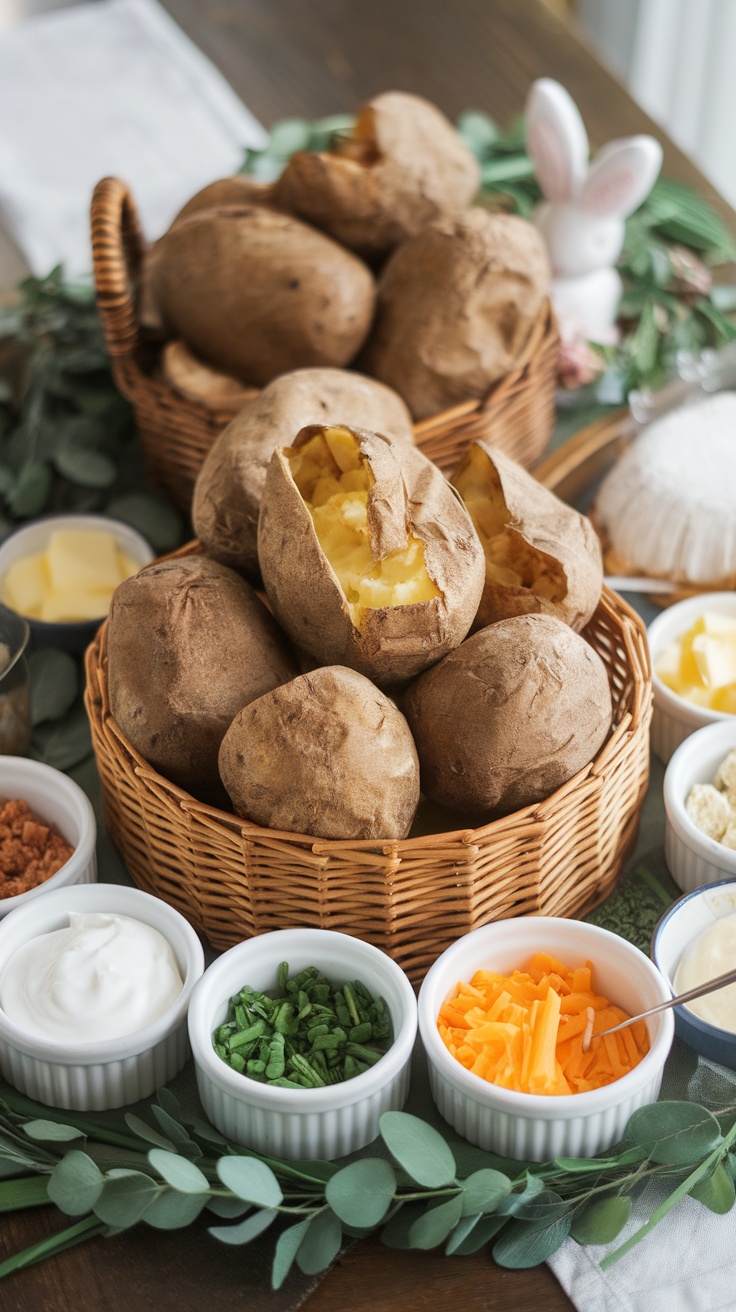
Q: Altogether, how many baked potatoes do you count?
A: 10